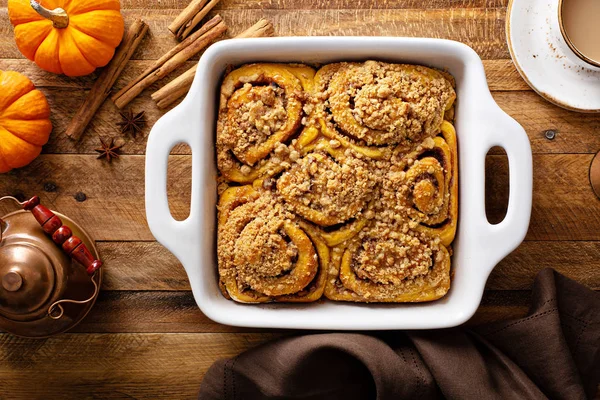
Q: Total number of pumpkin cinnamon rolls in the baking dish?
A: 6